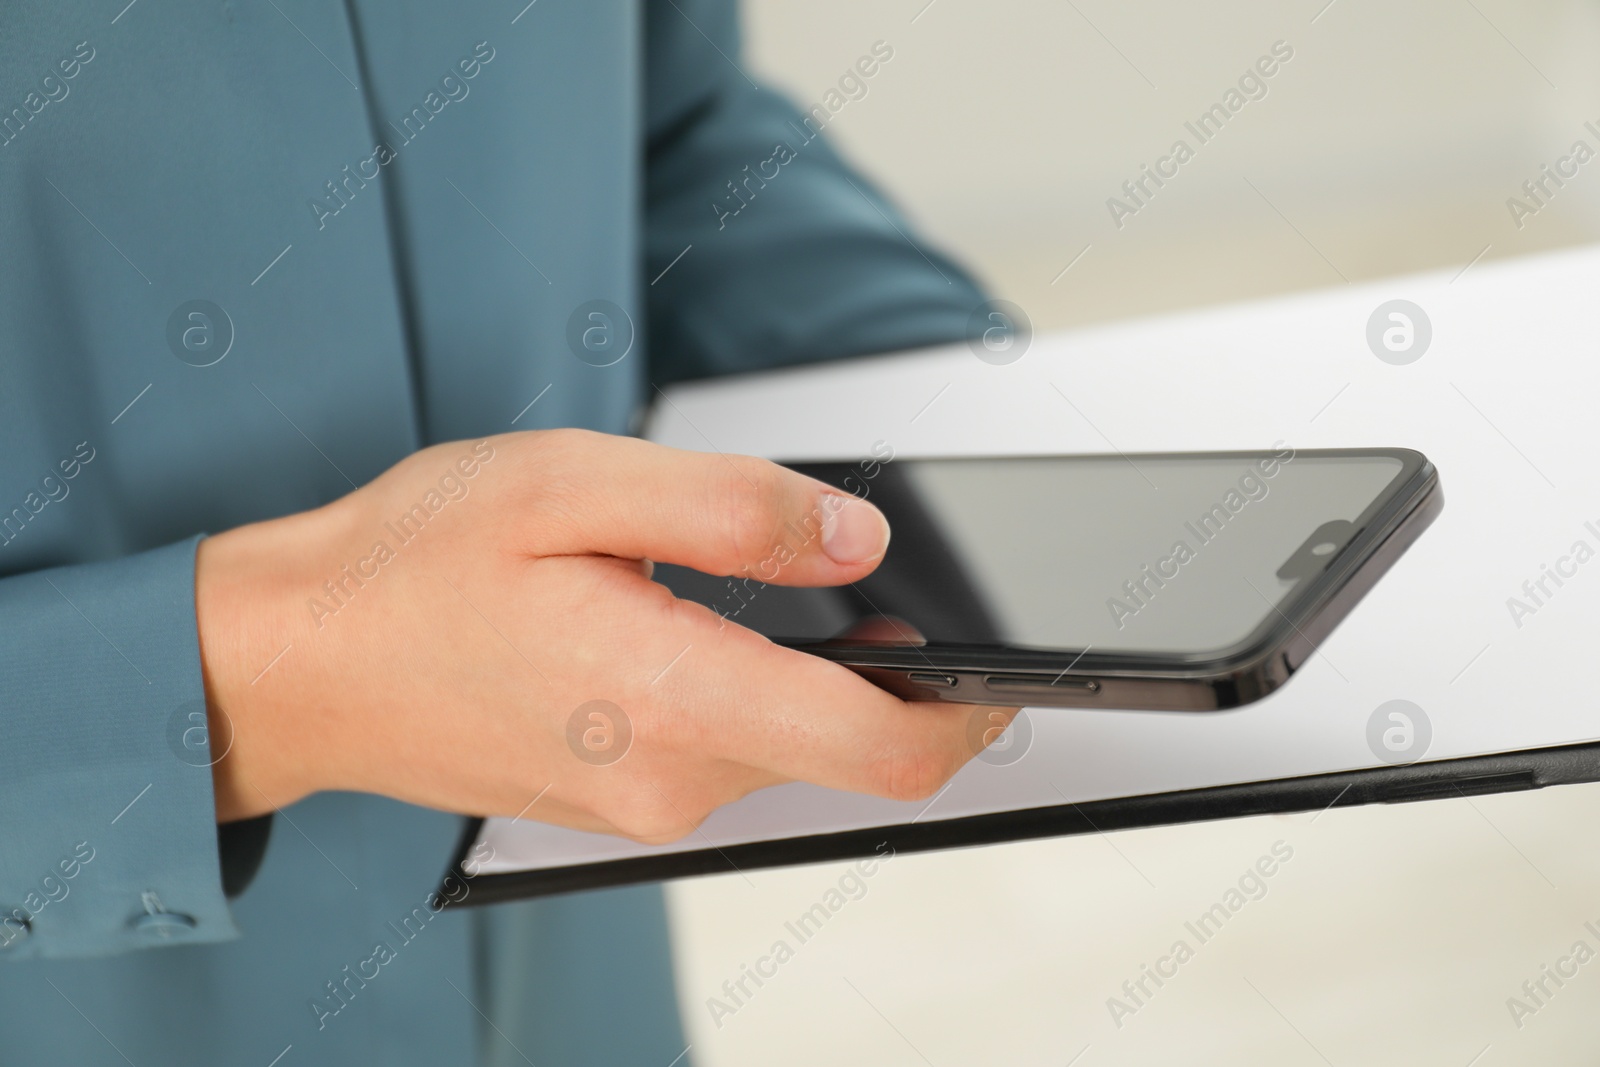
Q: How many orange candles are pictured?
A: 0